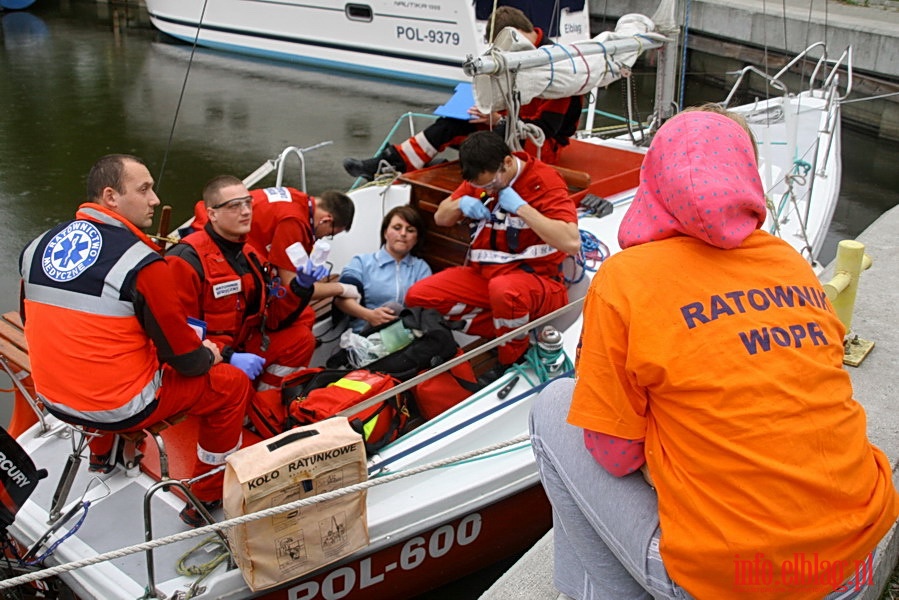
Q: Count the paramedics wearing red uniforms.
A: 5